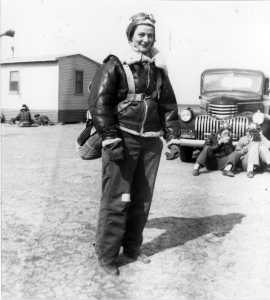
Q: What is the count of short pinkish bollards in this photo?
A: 0